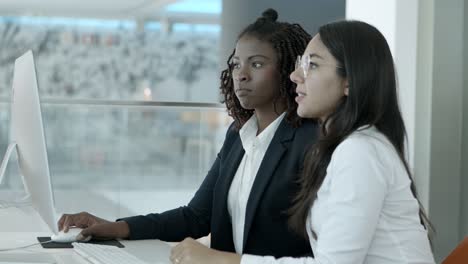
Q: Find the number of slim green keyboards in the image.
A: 0